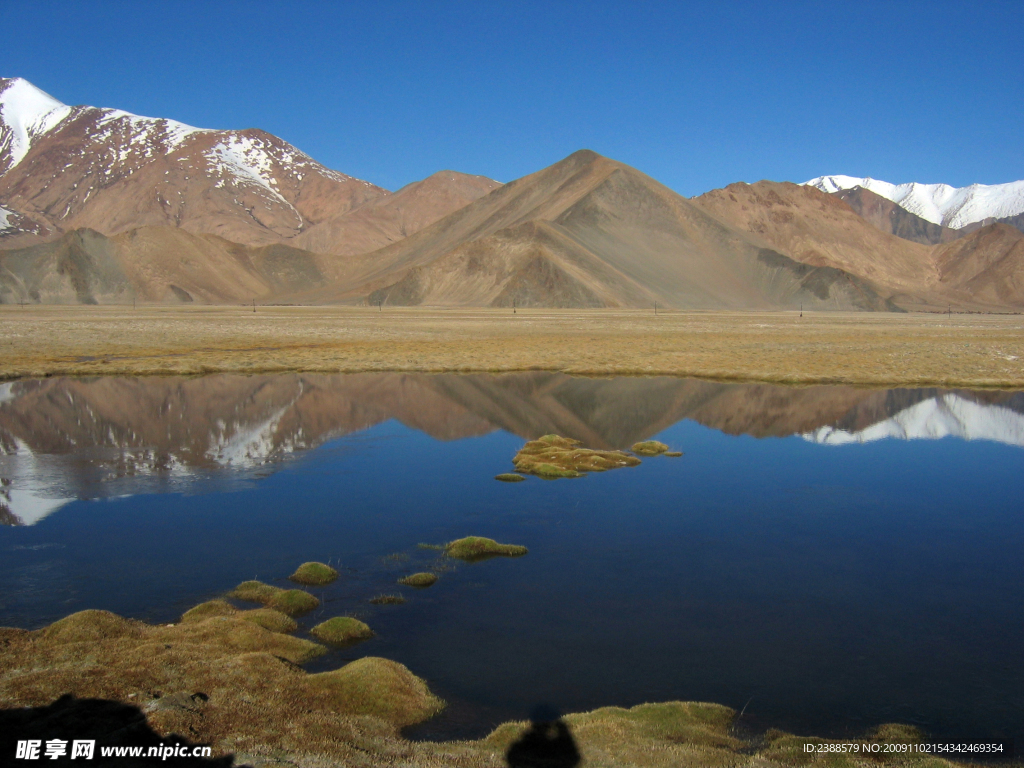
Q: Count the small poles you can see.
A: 8